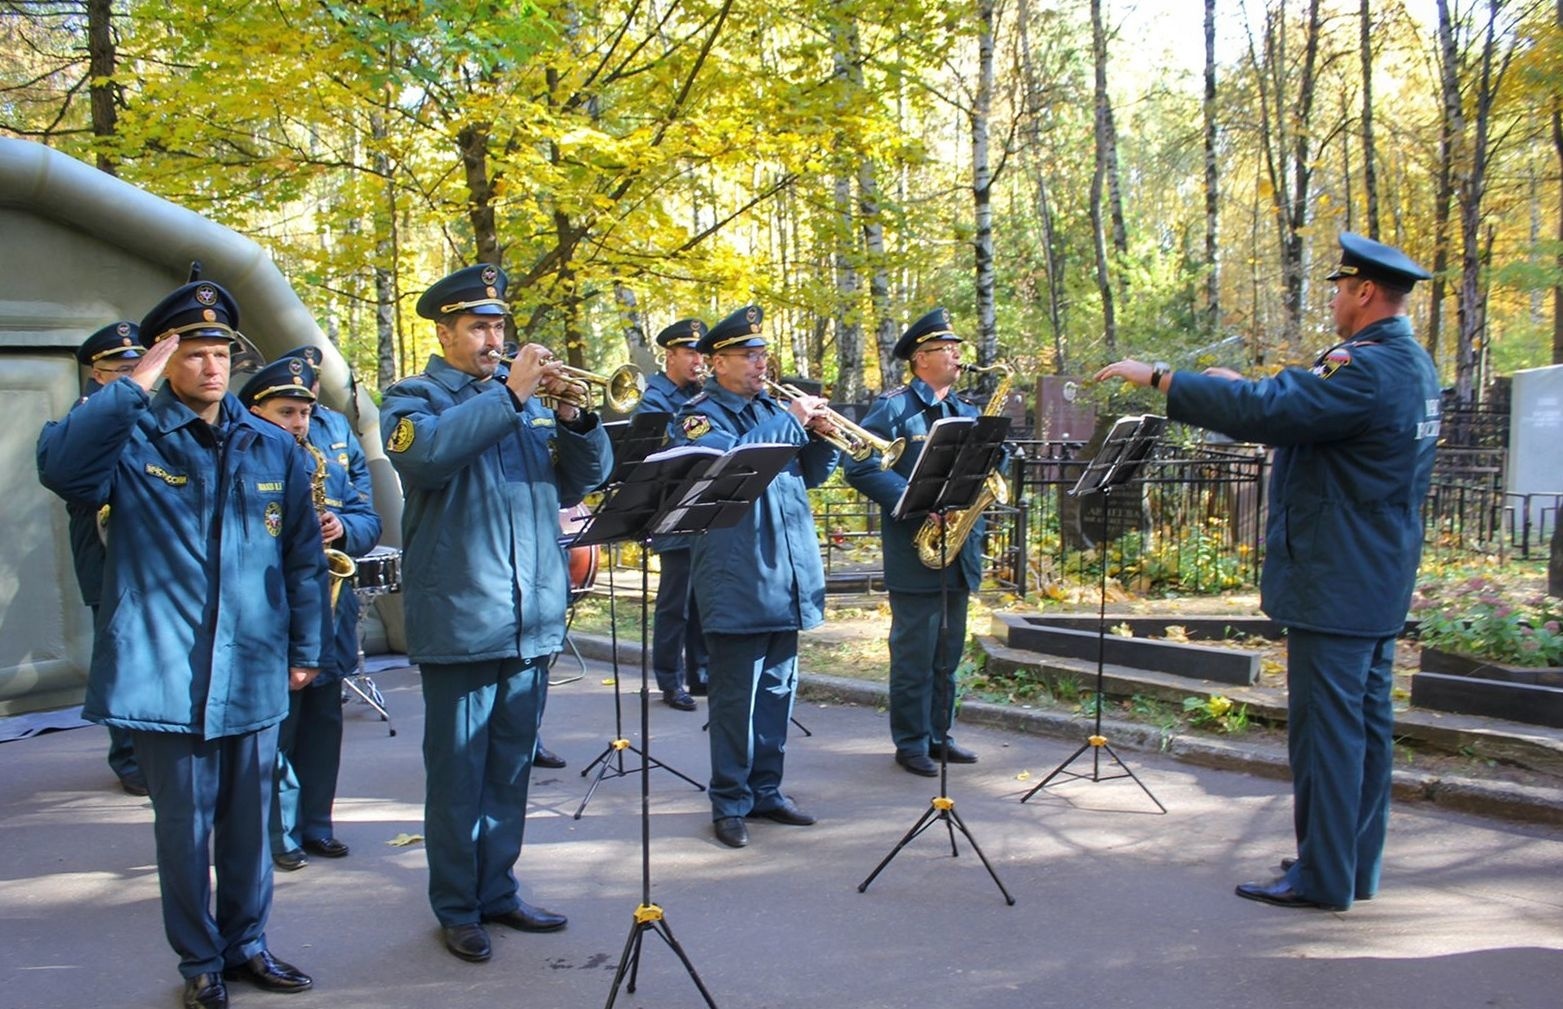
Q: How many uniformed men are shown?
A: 9